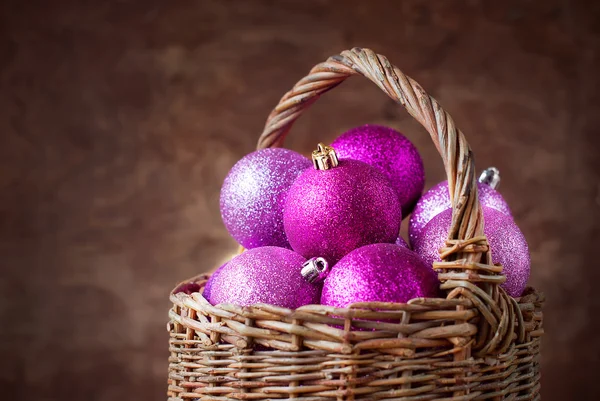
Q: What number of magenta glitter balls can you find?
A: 3